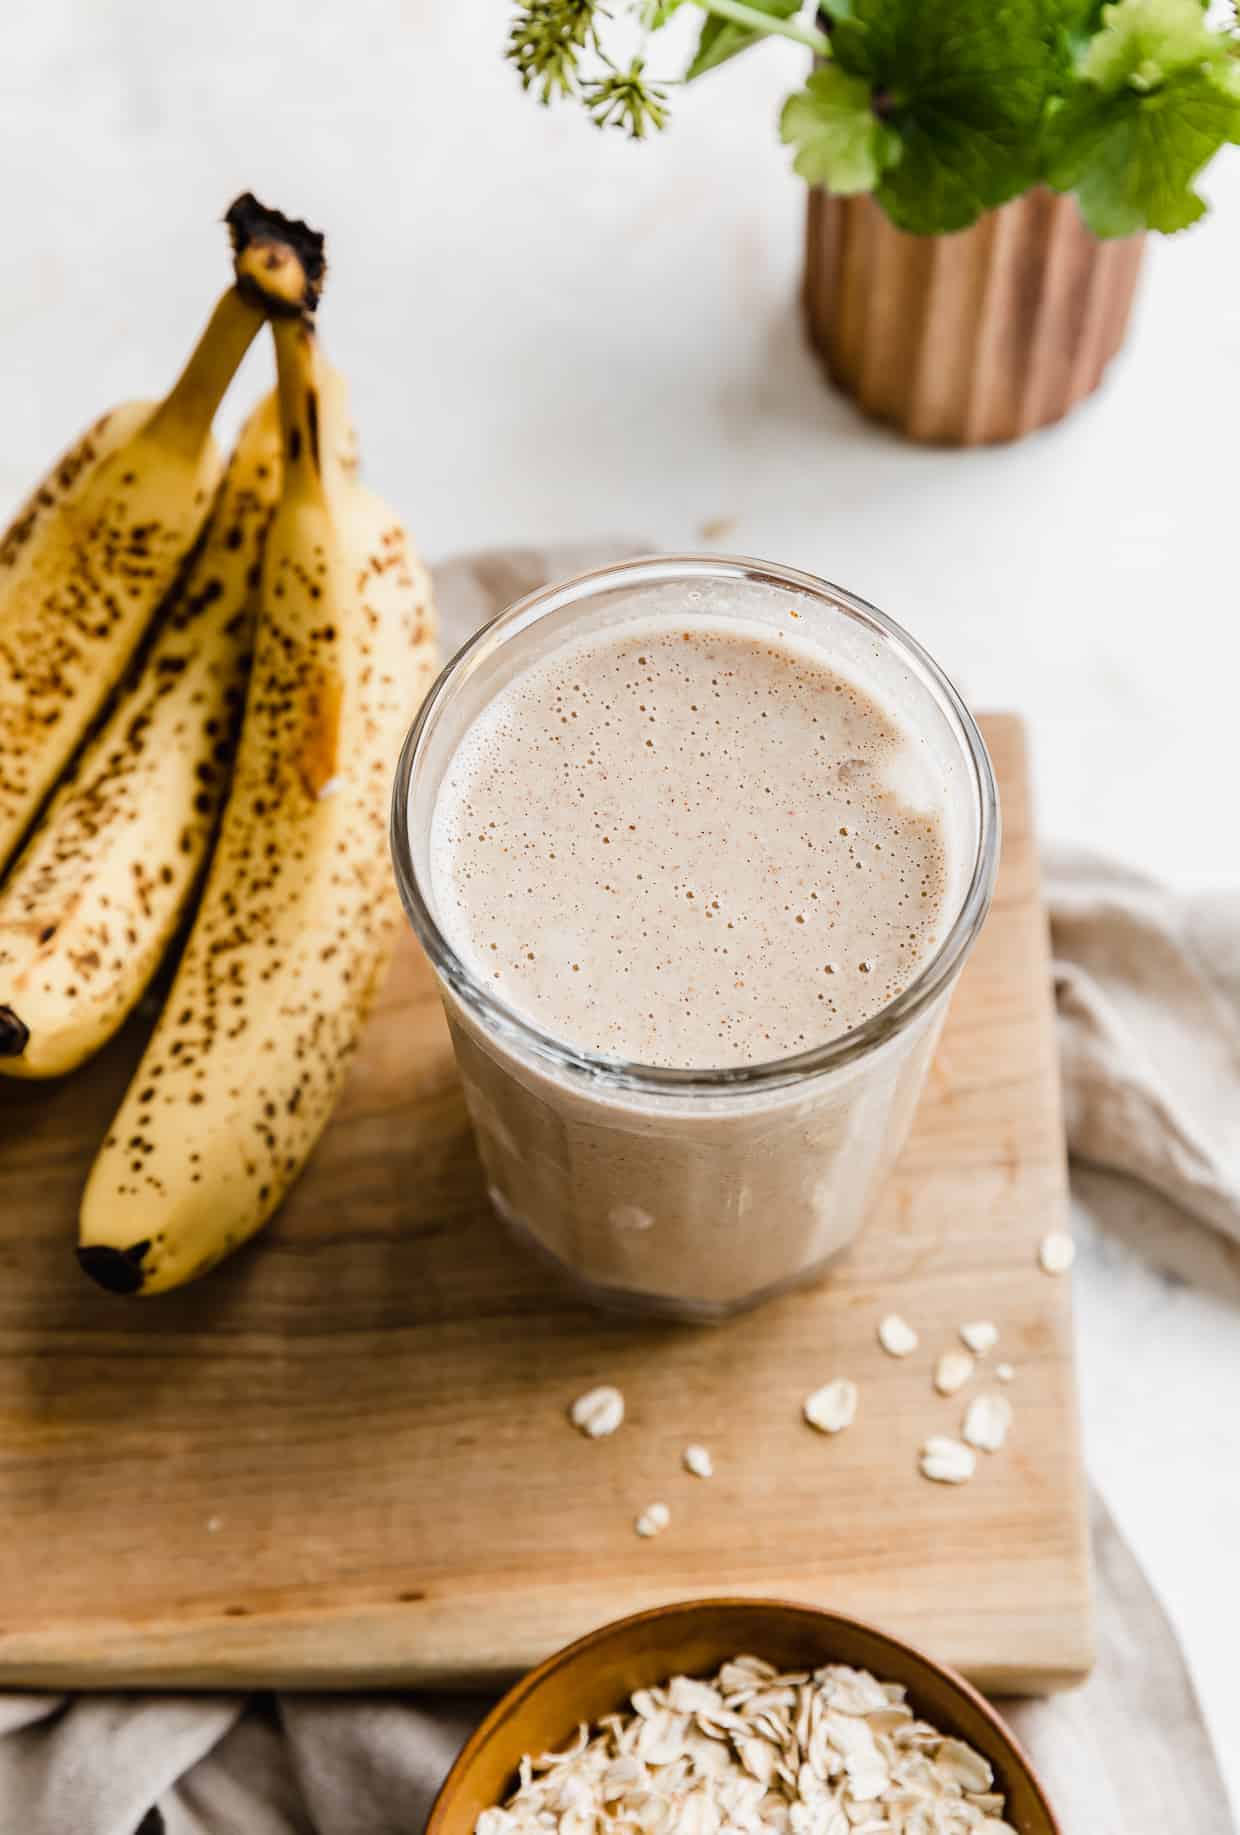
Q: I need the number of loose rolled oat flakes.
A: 11